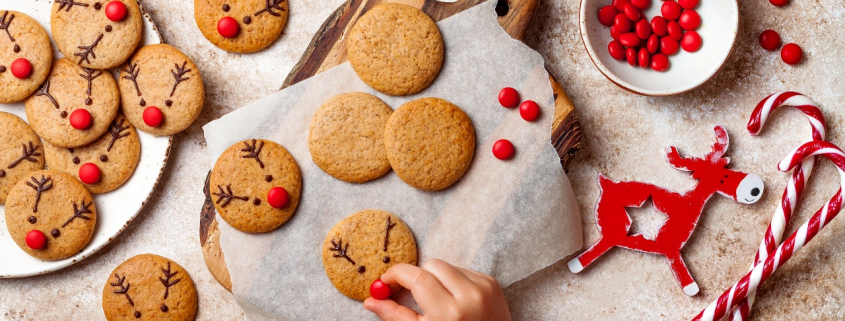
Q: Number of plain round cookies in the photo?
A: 3